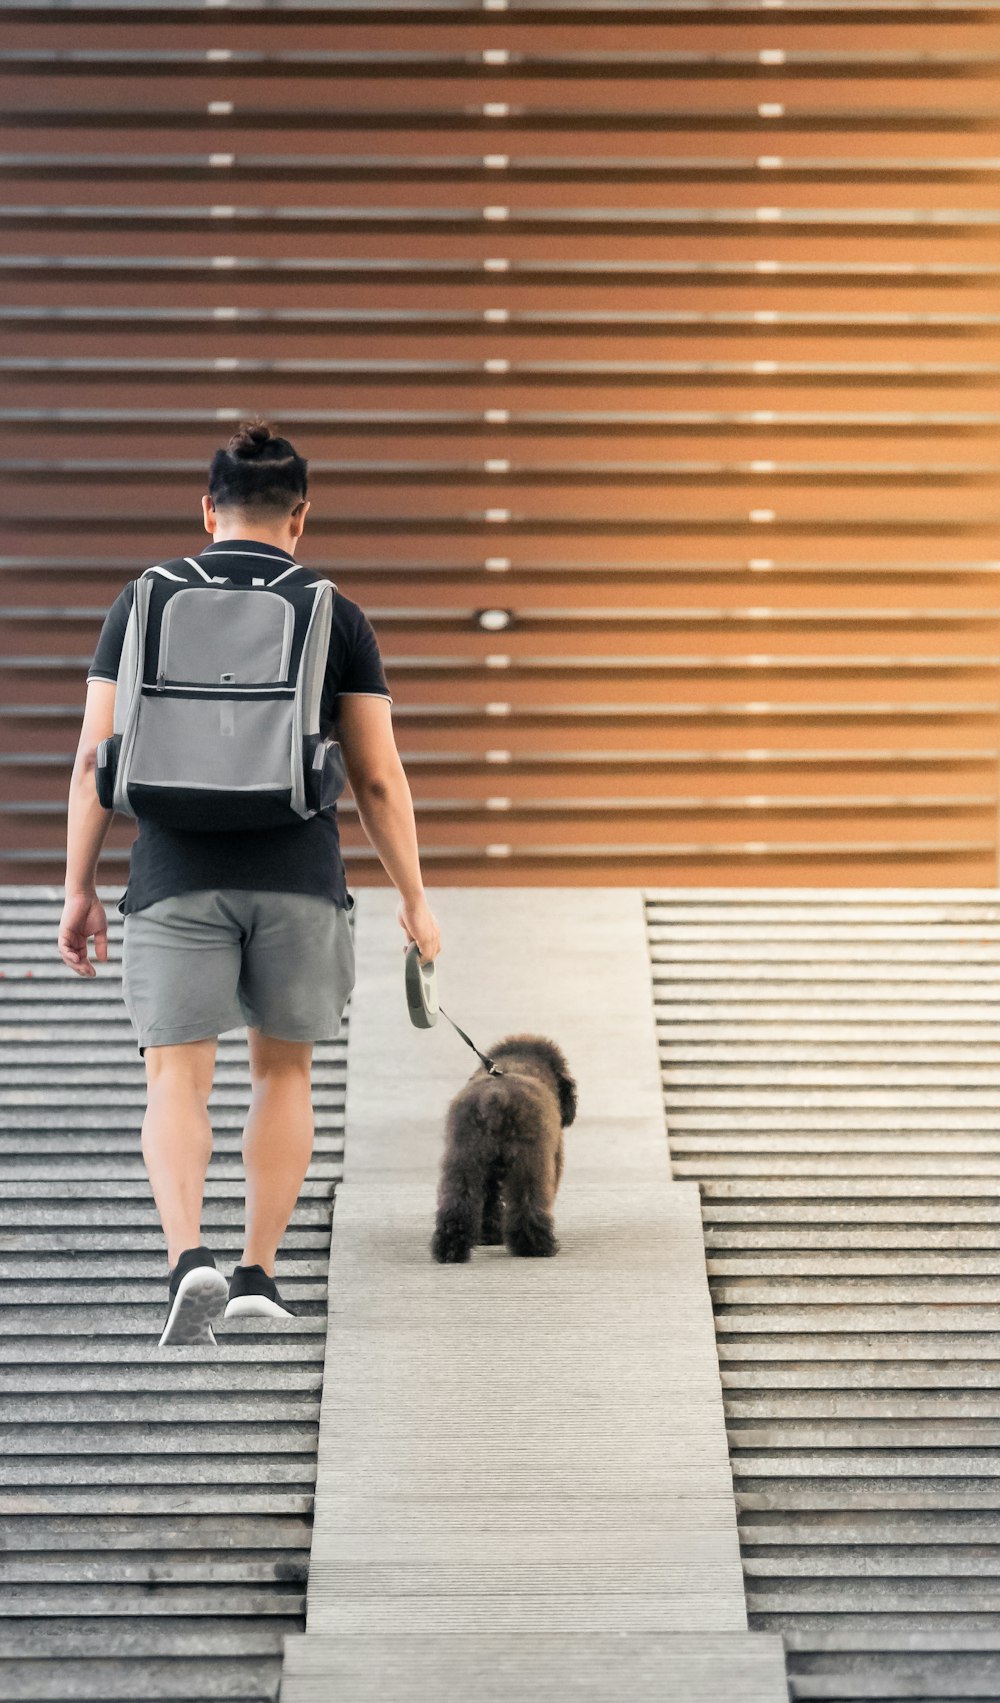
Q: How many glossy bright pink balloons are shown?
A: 0